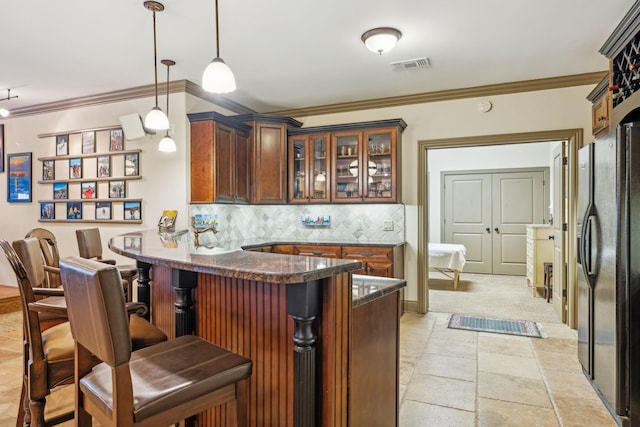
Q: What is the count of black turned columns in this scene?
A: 3